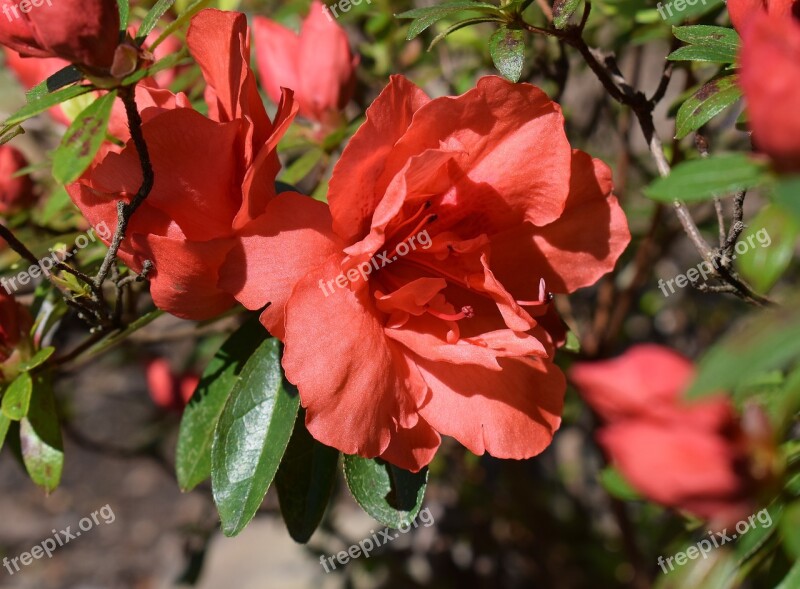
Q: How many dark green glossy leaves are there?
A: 4